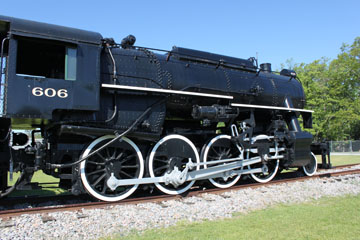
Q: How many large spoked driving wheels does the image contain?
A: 4